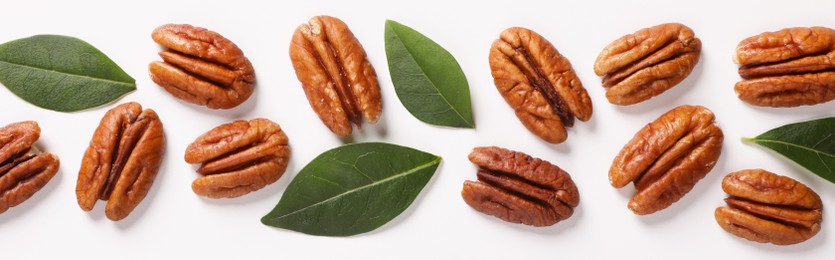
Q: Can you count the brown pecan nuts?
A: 11